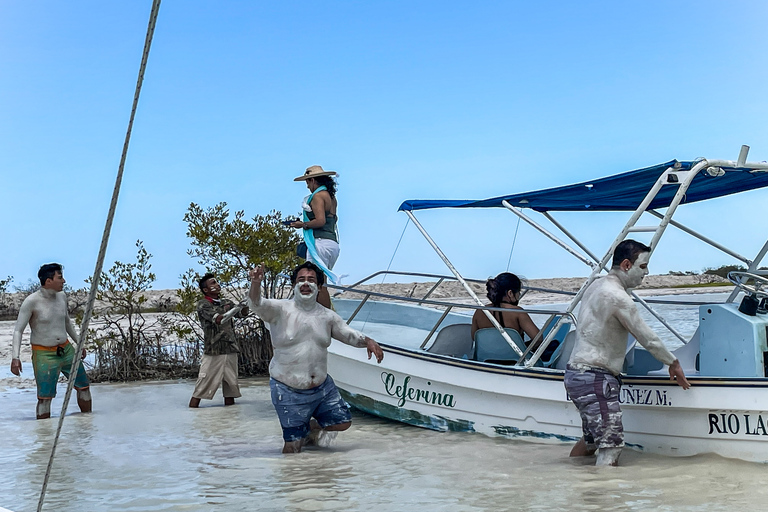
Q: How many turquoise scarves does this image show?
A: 1